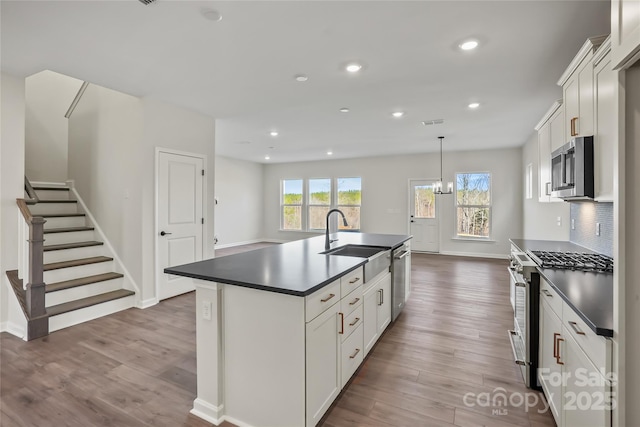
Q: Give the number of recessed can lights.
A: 7